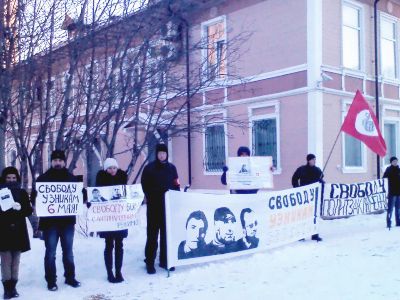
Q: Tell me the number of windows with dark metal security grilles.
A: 2